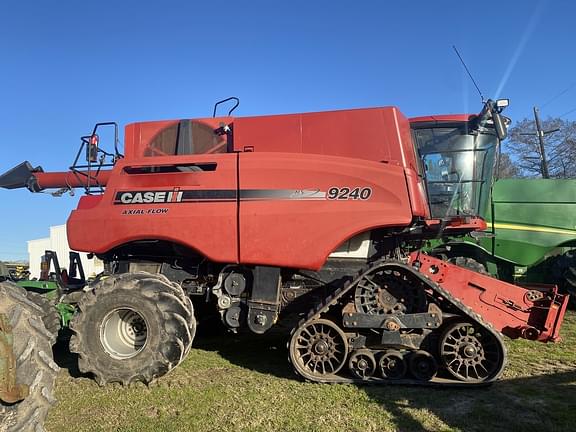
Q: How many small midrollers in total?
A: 3